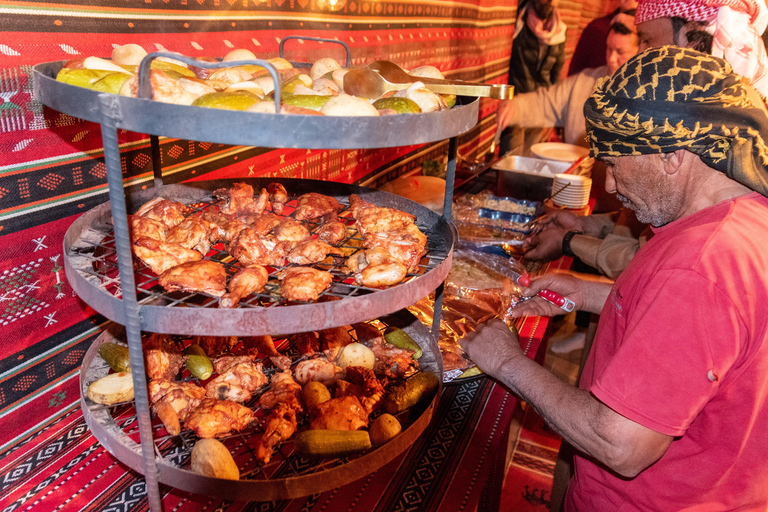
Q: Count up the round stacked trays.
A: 3